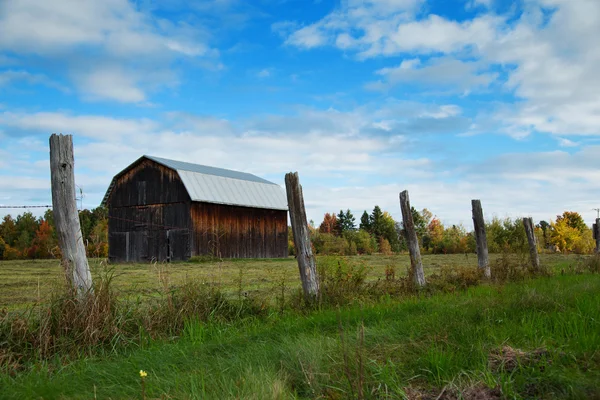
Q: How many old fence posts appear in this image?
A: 6